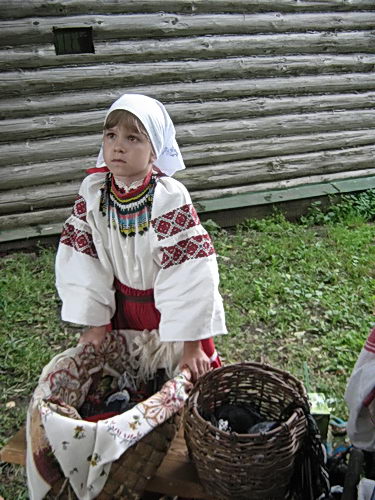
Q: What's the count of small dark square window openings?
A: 1